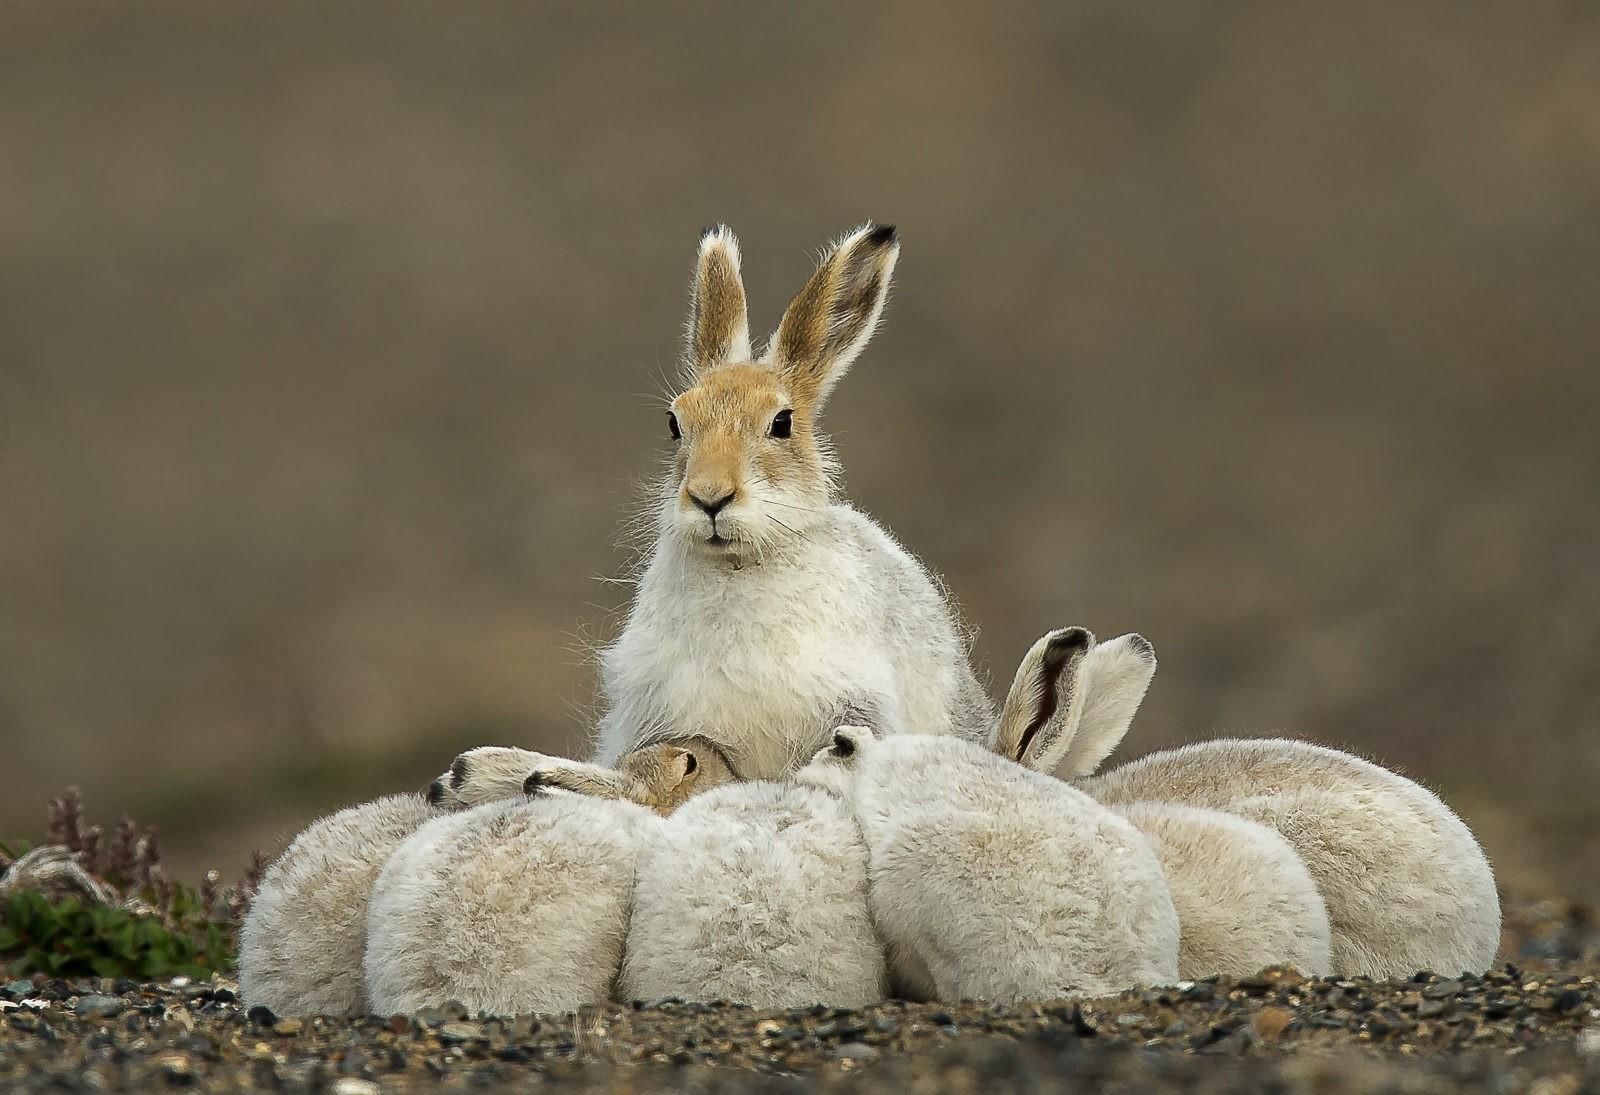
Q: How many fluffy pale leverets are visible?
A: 6